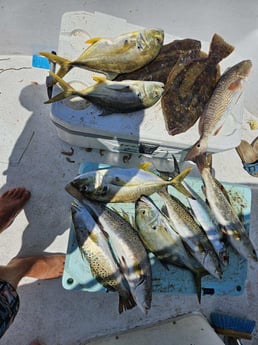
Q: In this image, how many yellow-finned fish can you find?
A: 3